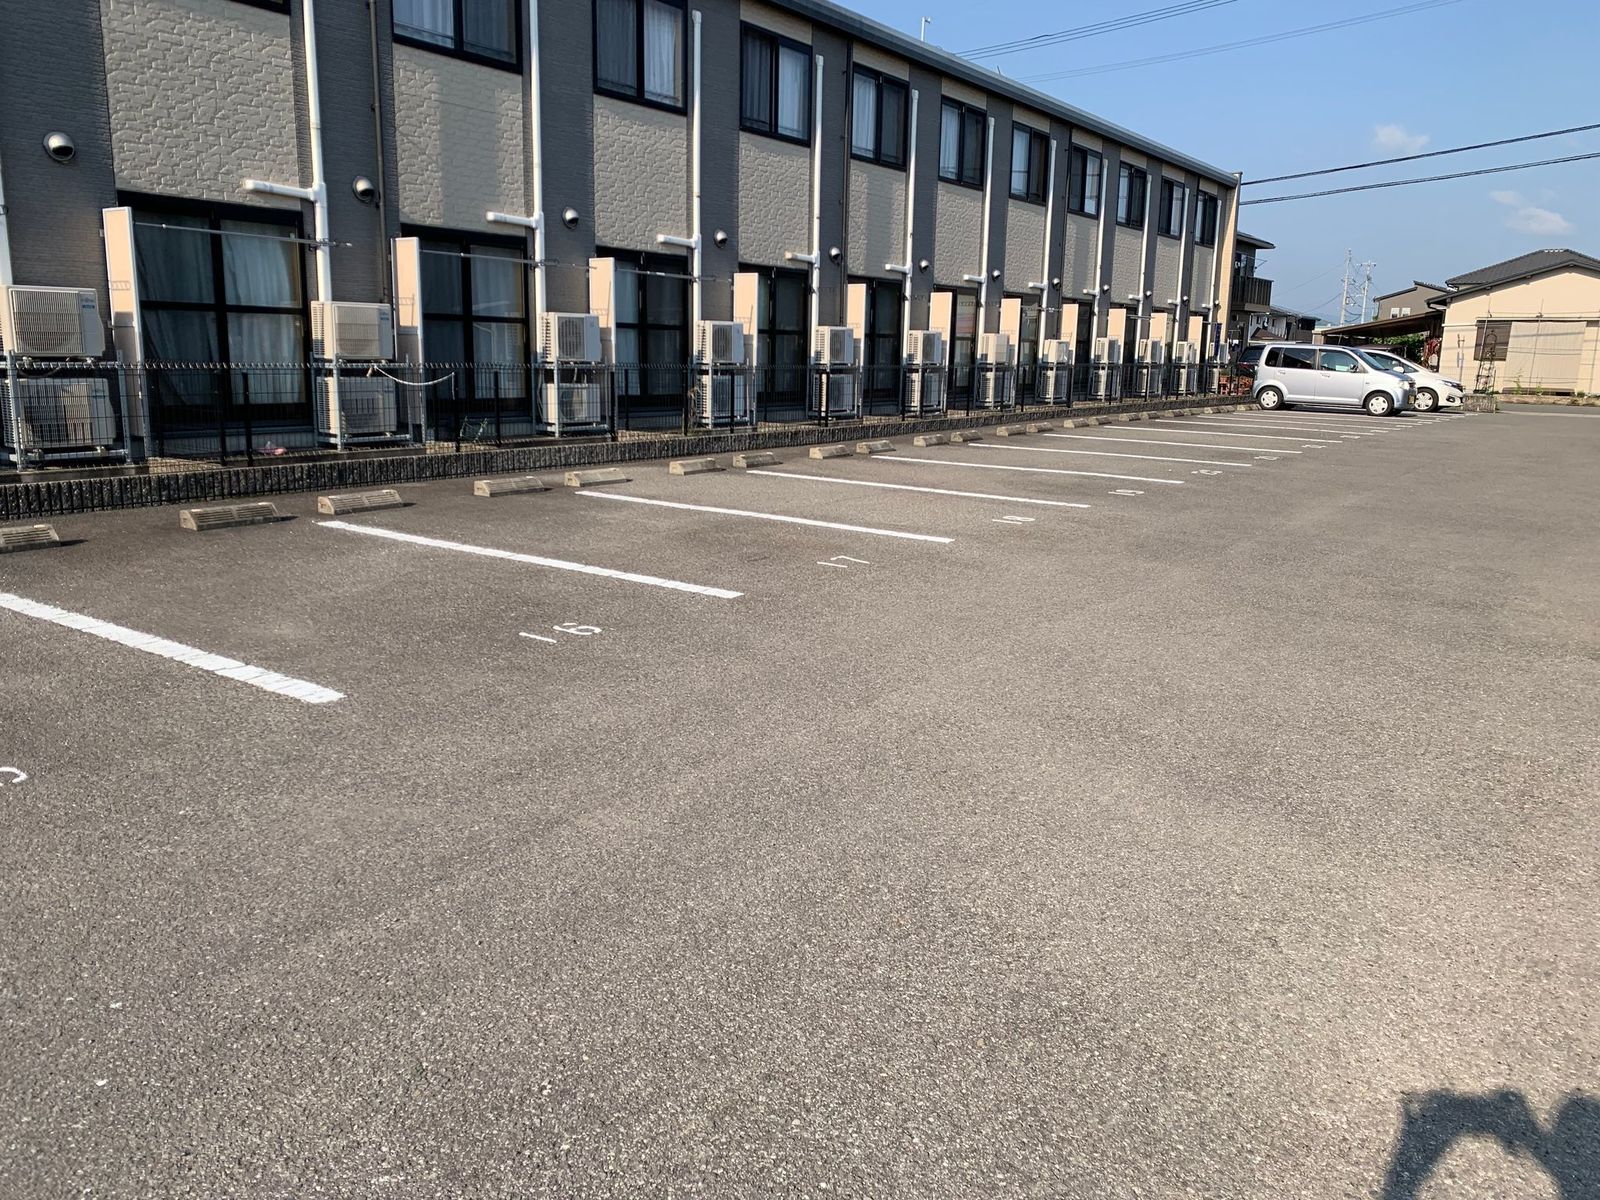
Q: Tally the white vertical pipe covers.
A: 12